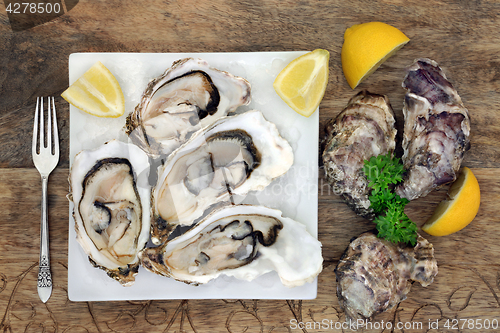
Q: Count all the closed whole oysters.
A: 3